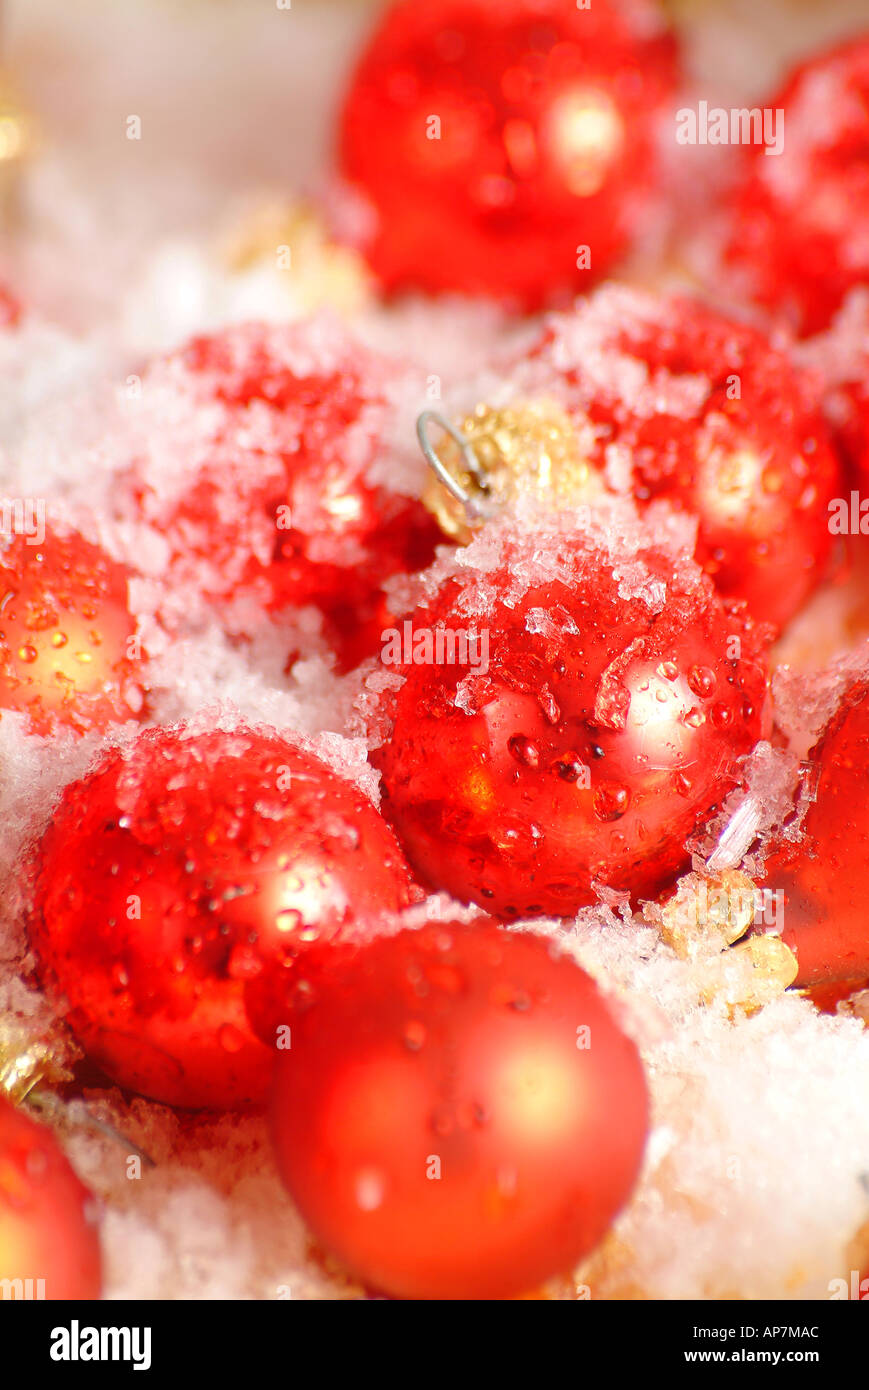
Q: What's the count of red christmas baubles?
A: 11